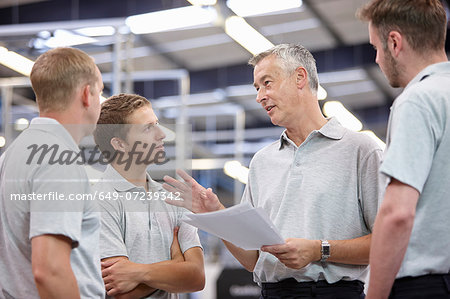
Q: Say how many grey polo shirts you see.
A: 4